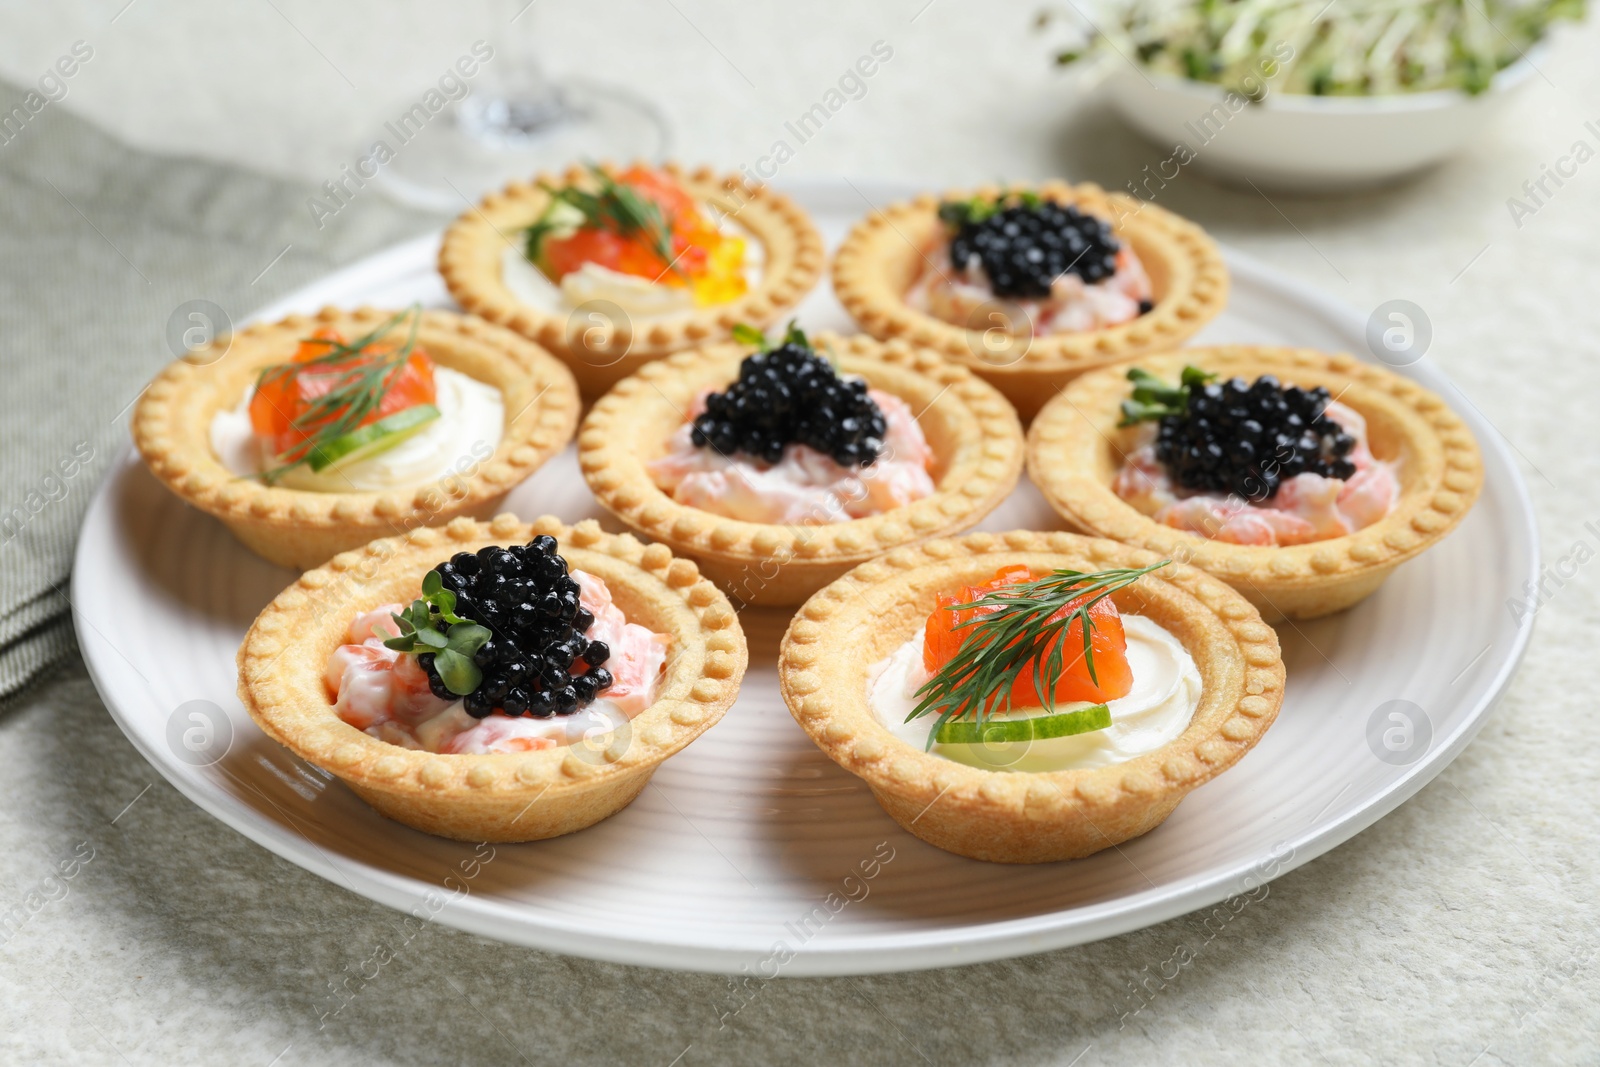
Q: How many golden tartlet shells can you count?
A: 7